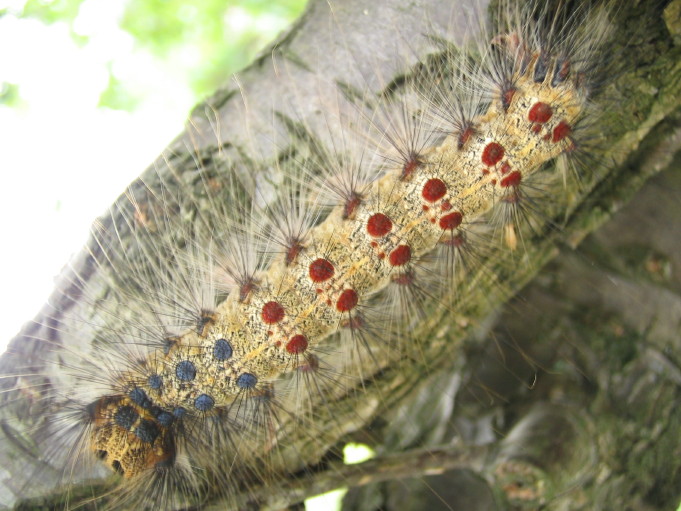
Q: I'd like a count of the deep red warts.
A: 12